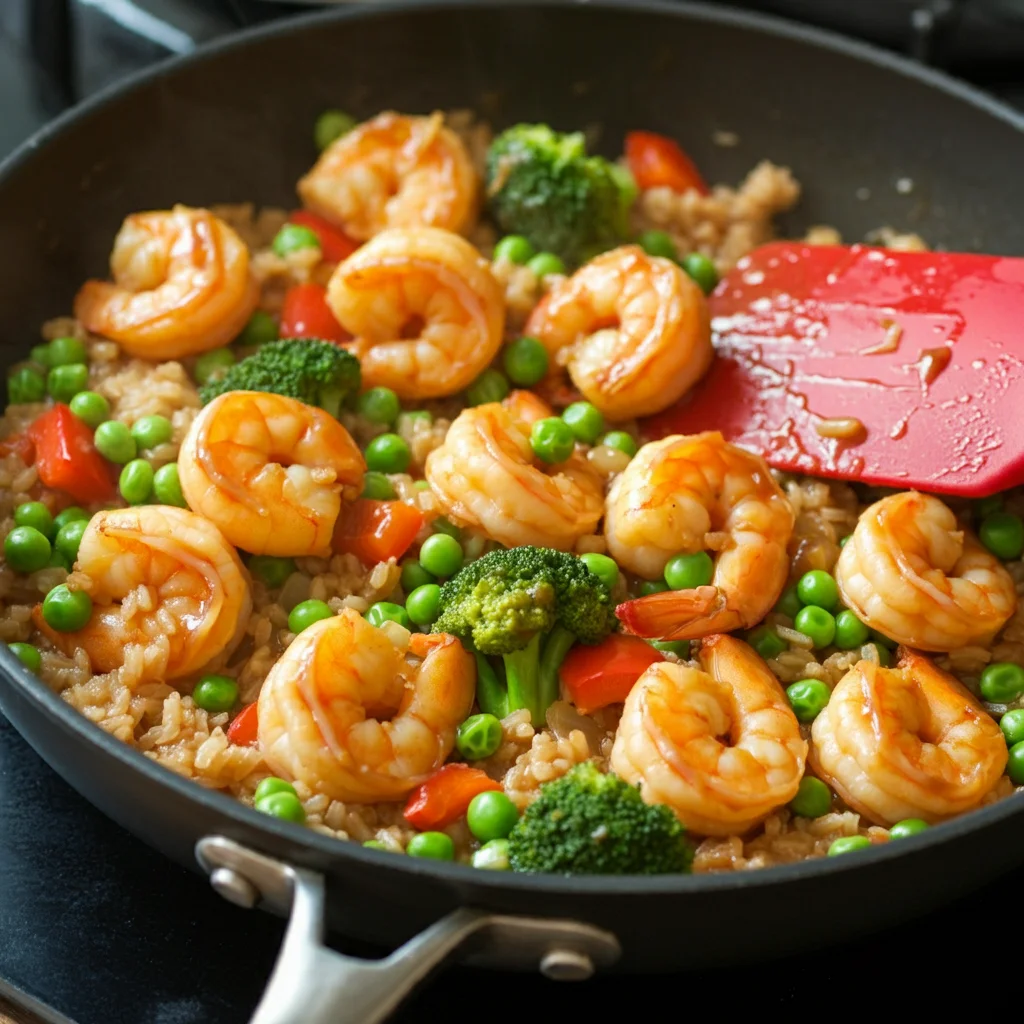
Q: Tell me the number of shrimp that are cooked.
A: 12